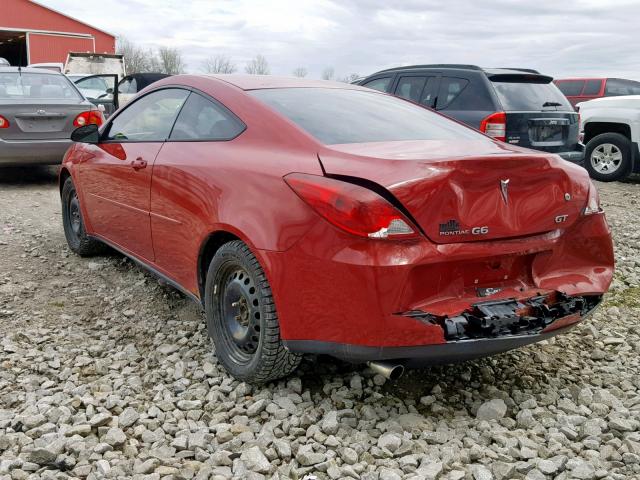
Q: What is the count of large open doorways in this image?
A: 1